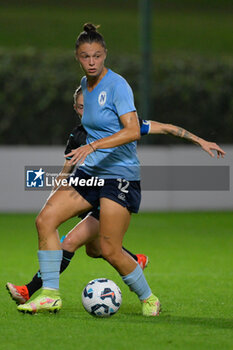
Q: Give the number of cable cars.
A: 0